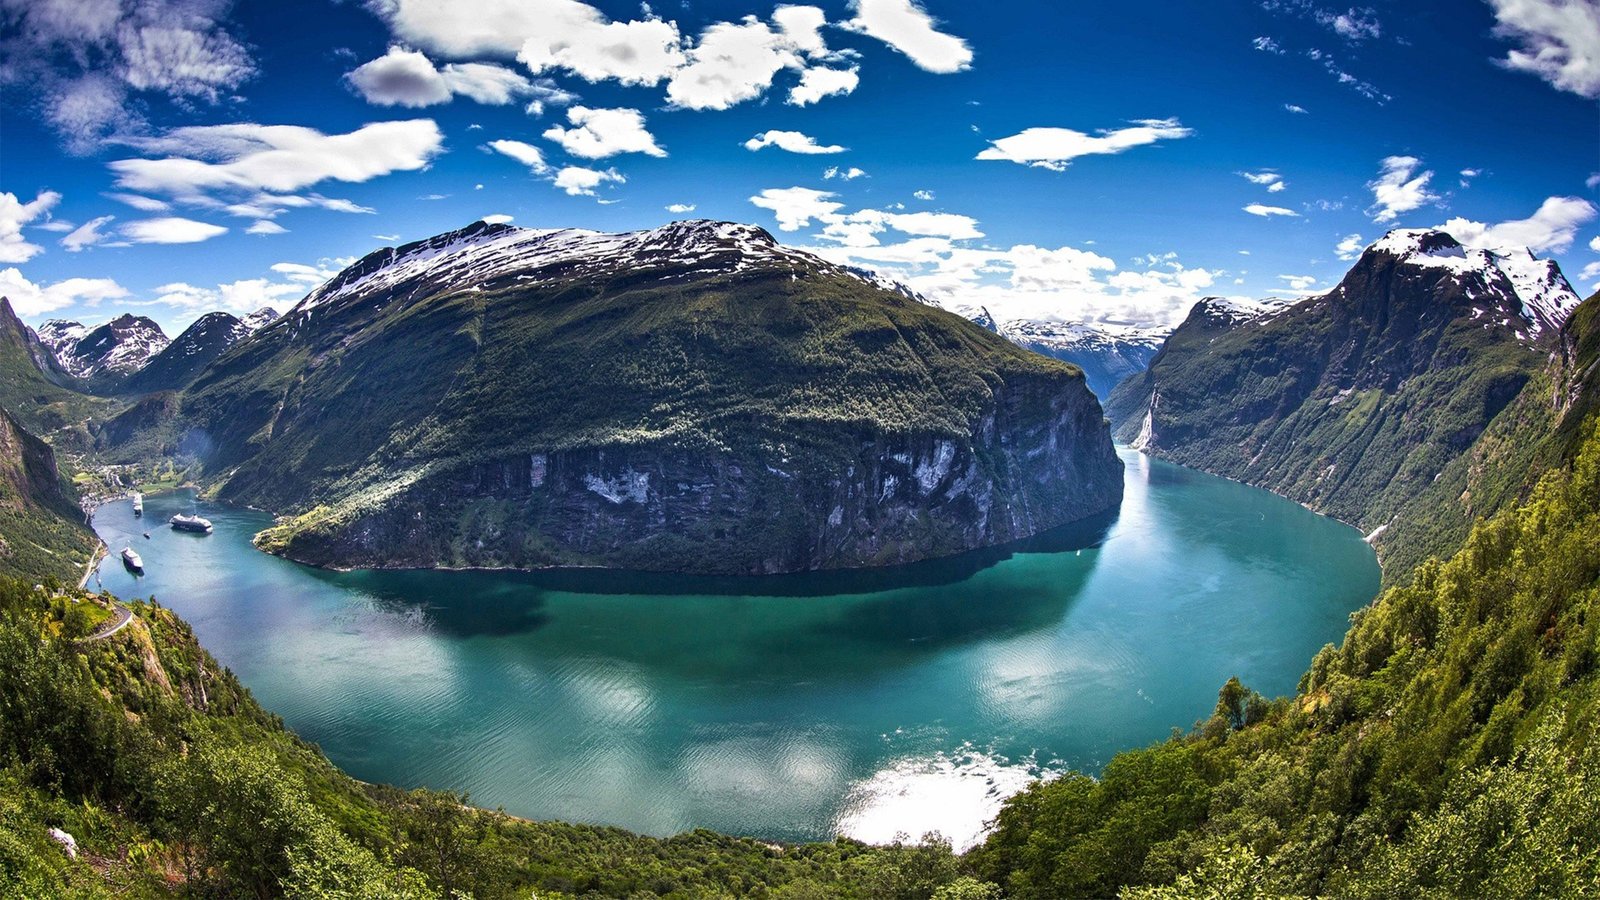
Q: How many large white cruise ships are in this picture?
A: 3